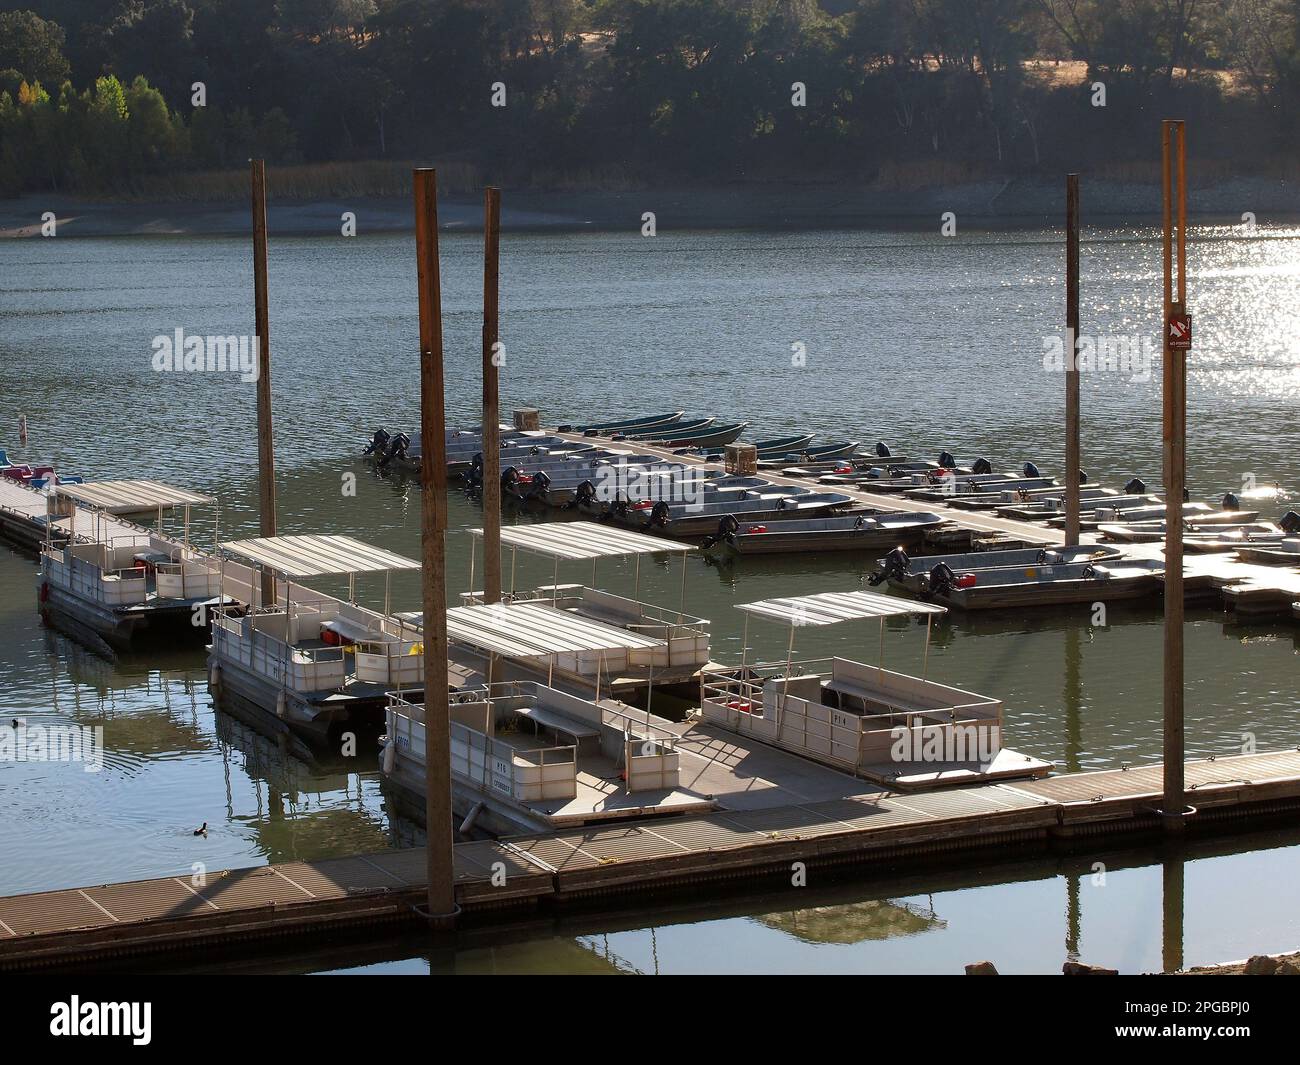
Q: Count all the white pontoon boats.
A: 5